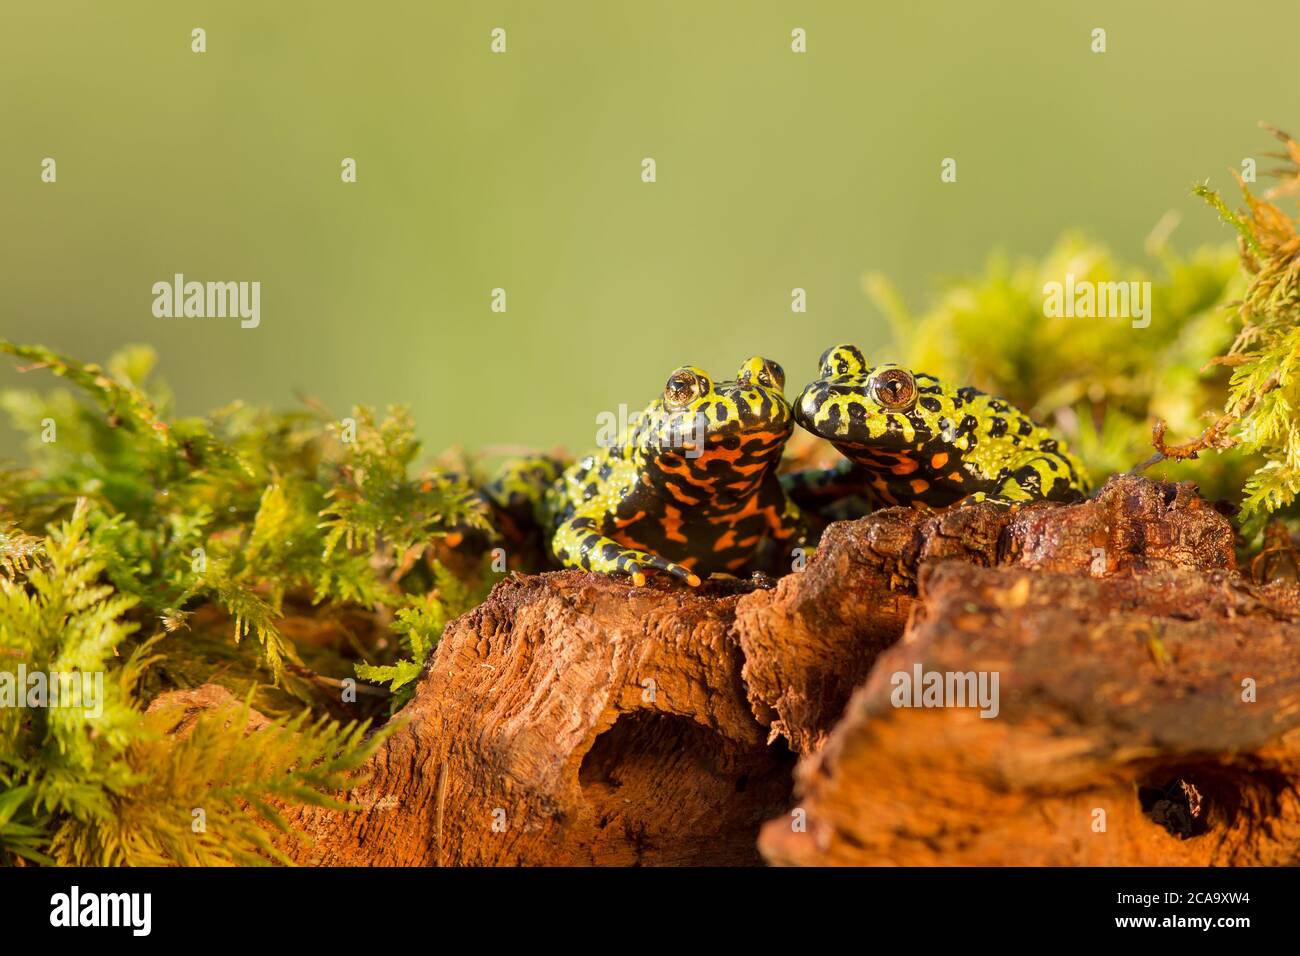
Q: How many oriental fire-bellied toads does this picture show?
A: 2